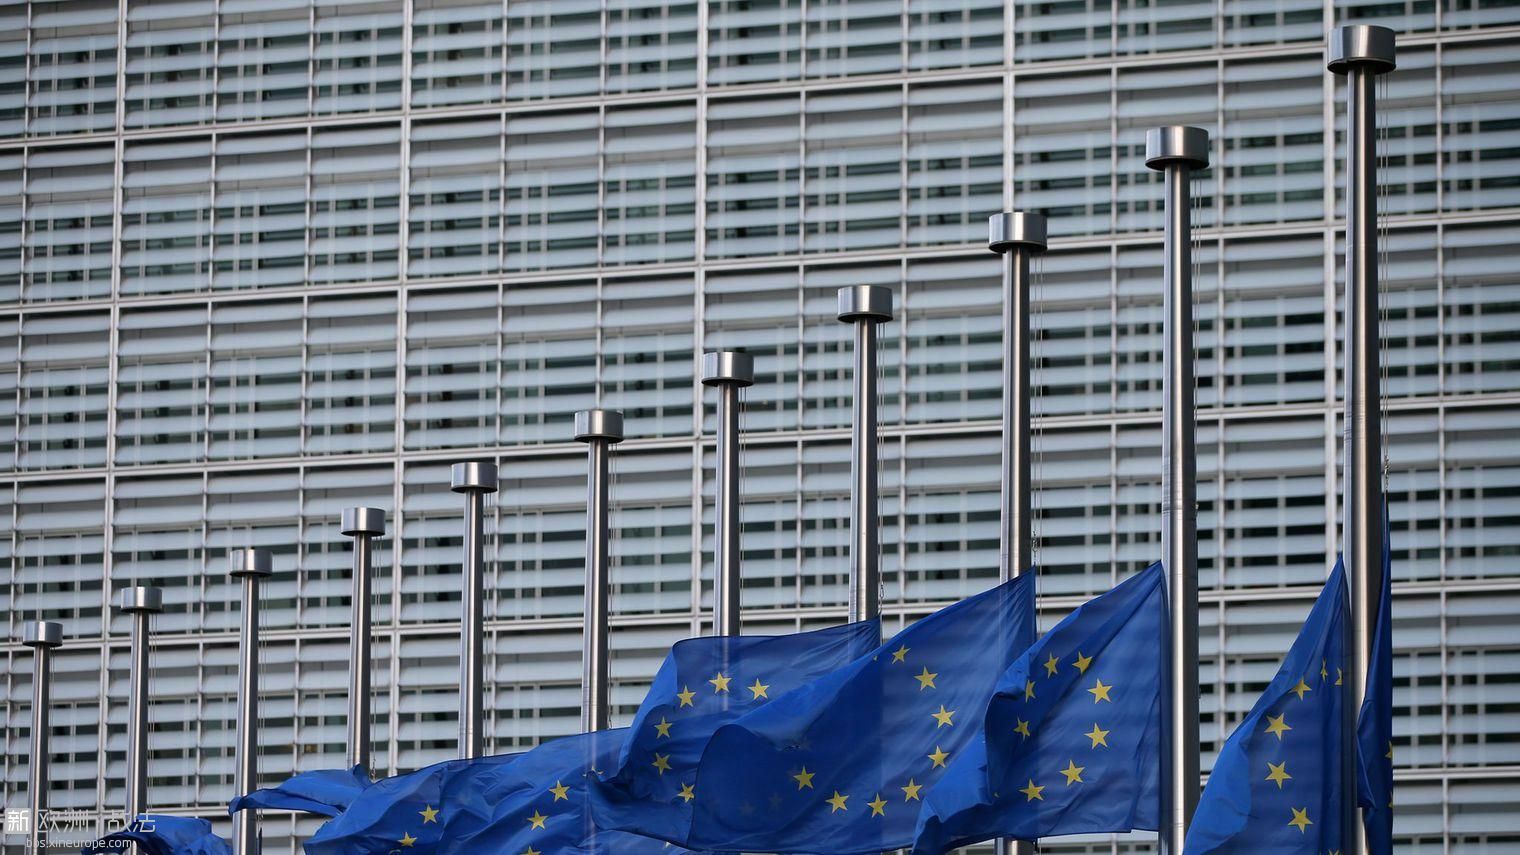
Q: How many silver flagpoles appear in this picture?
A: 11